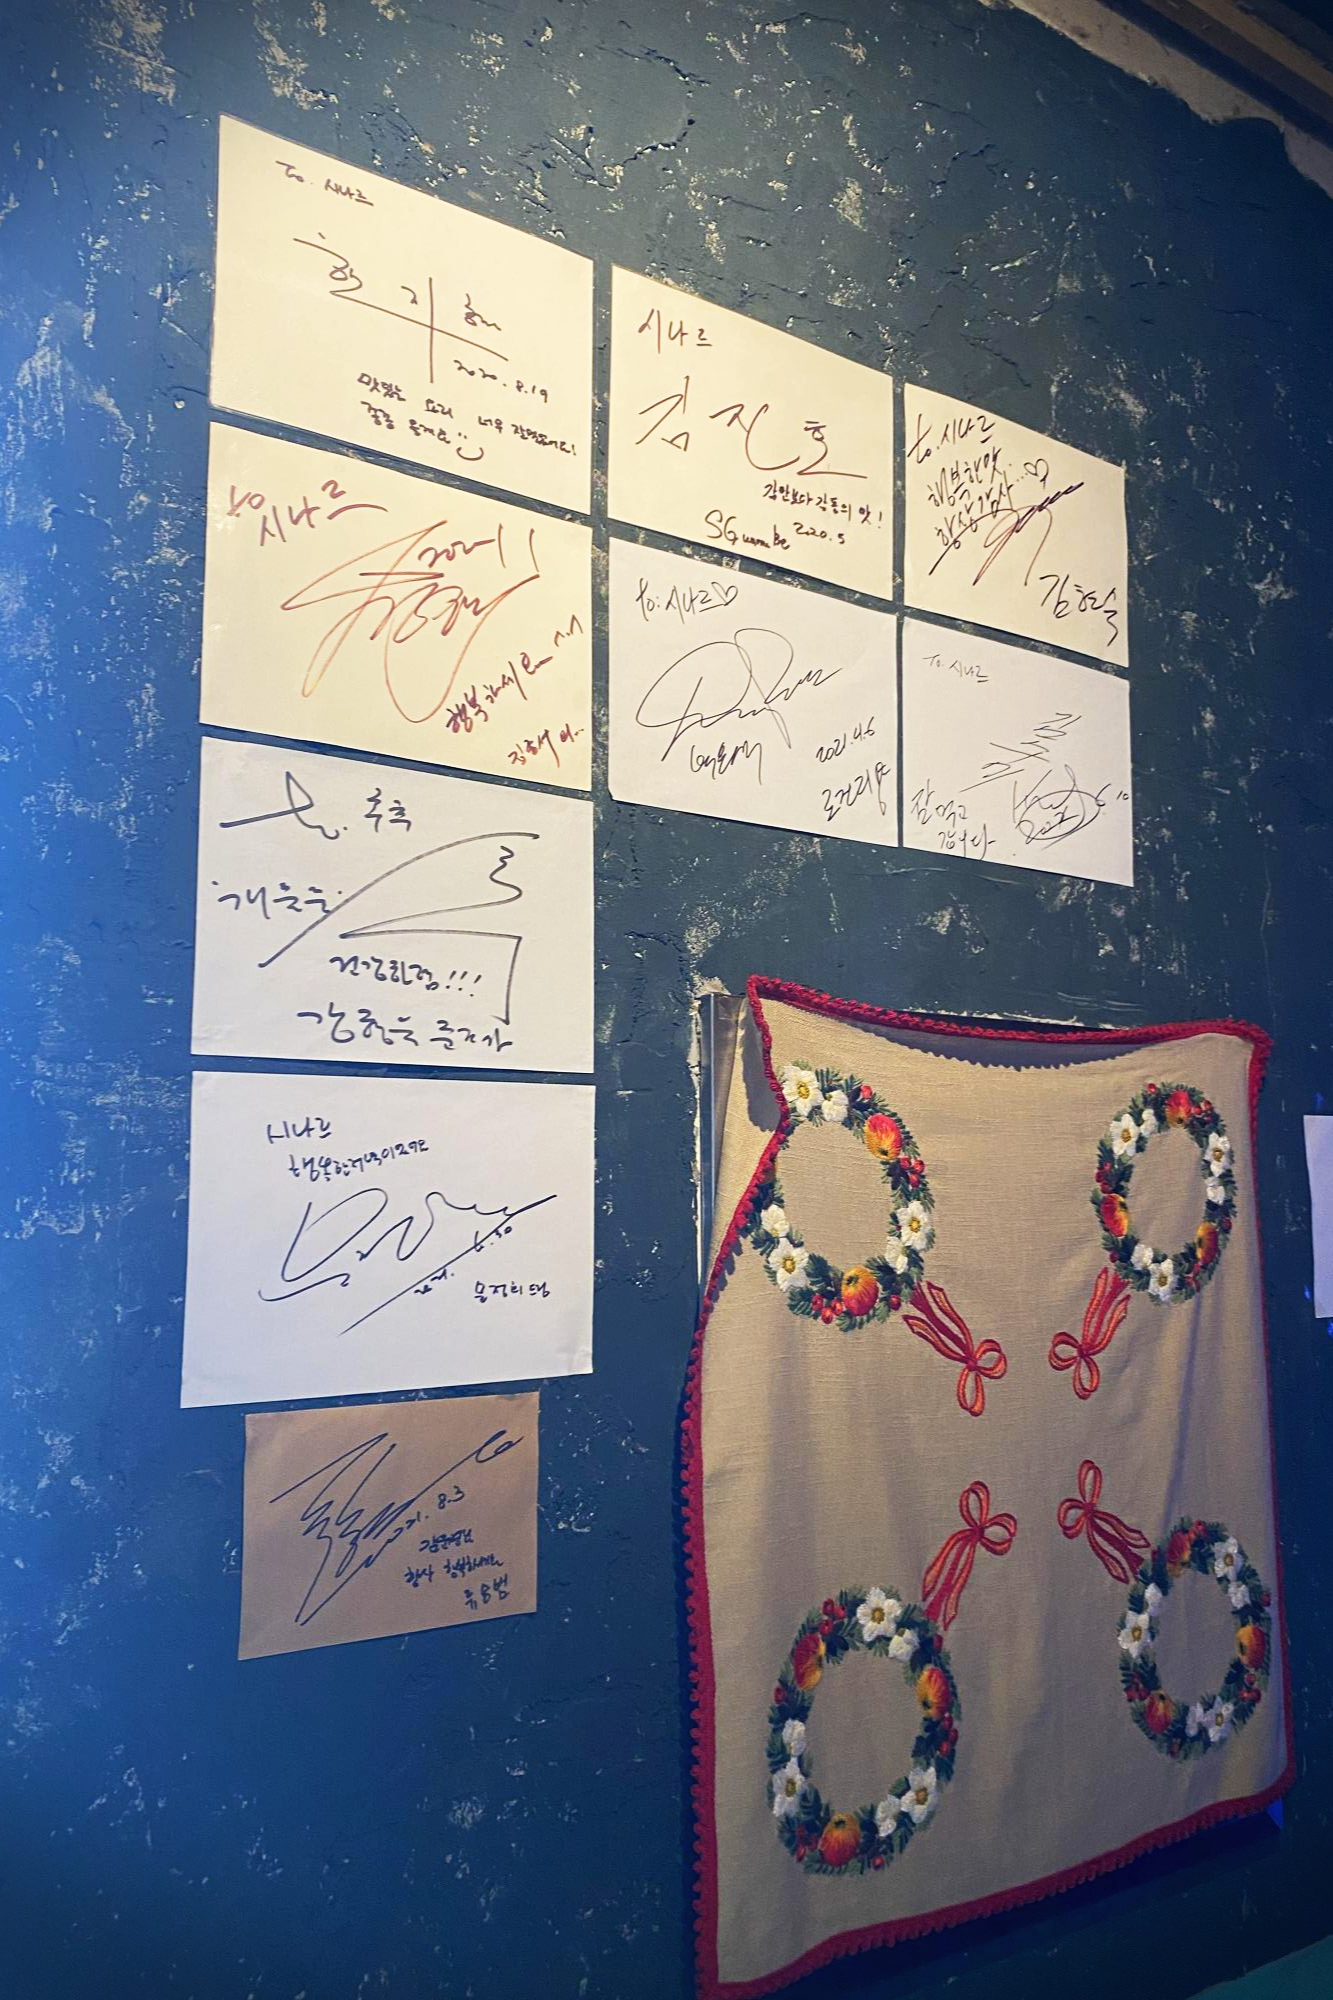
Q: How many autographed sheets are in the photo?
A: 9